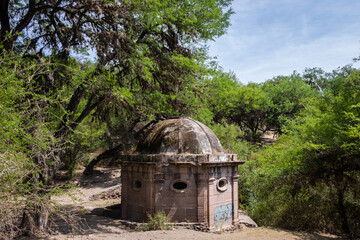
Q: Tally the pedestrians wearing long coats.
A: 0